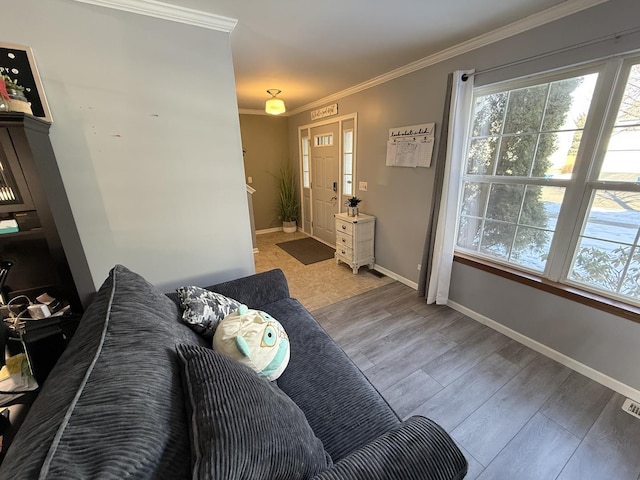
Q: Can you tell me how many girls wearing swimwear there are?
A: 0